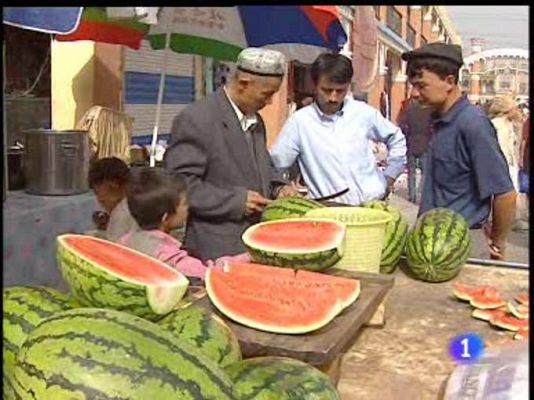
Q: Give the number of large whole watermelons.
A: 7